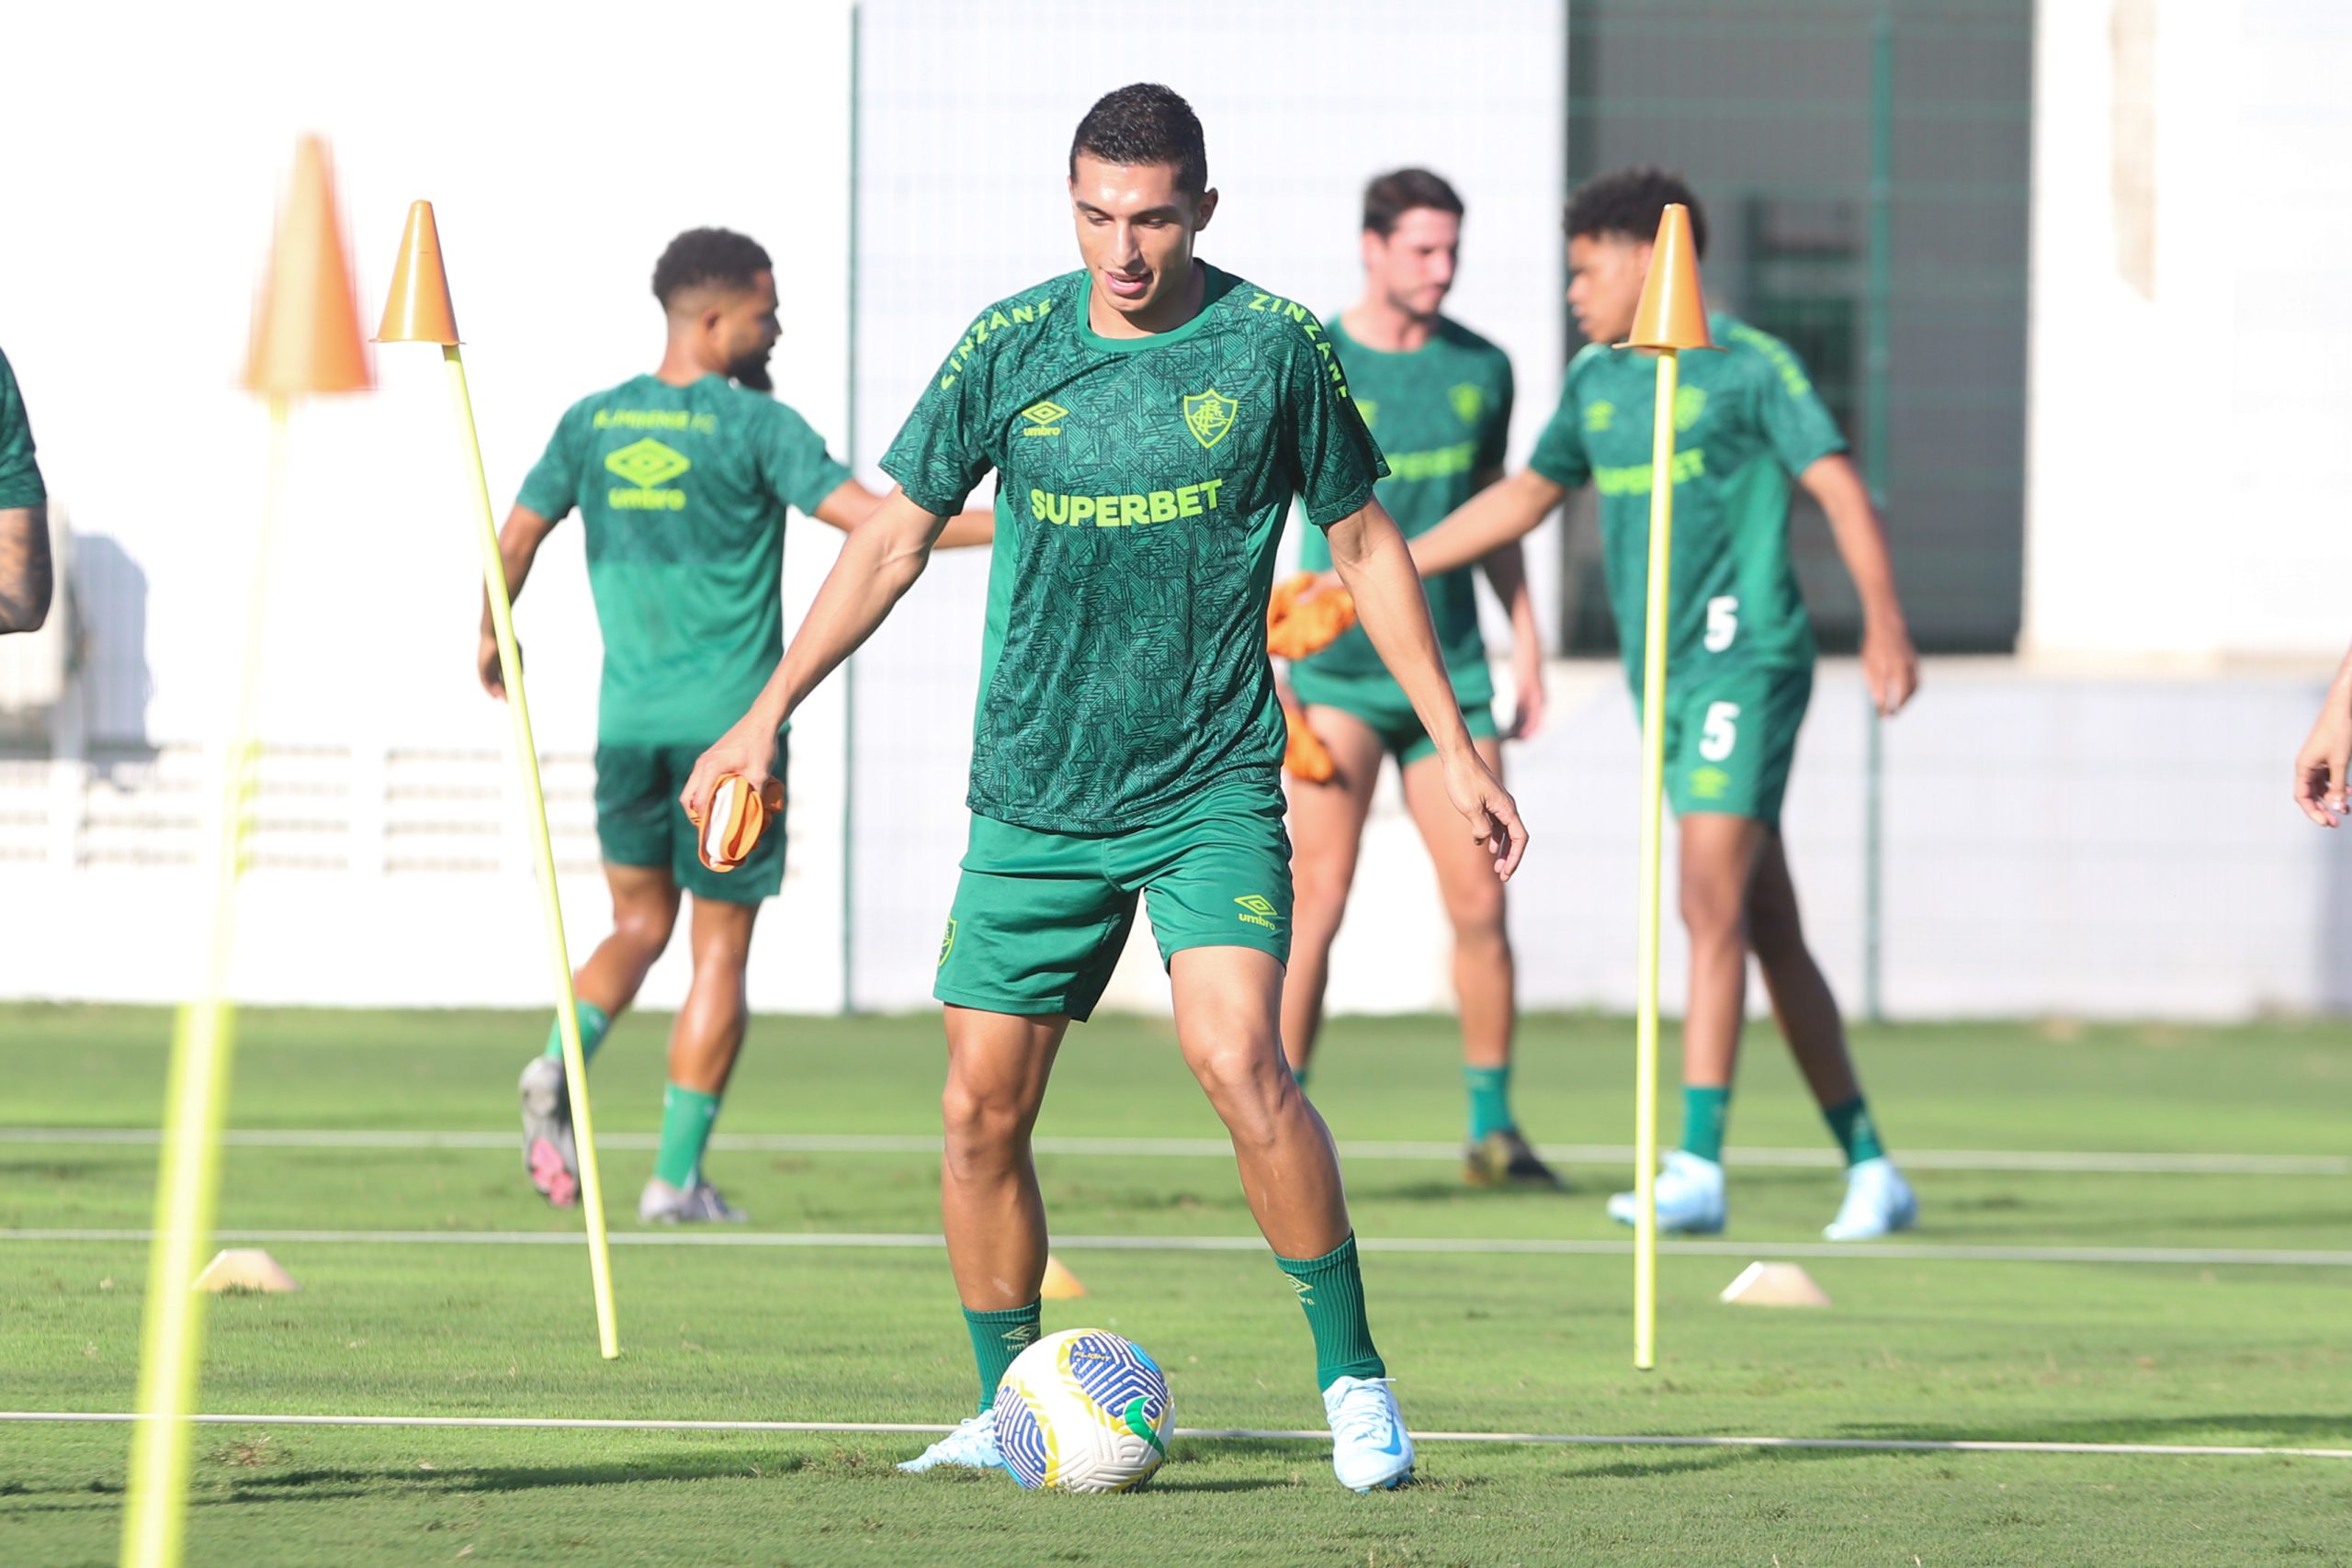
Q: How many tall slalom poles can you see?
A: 3